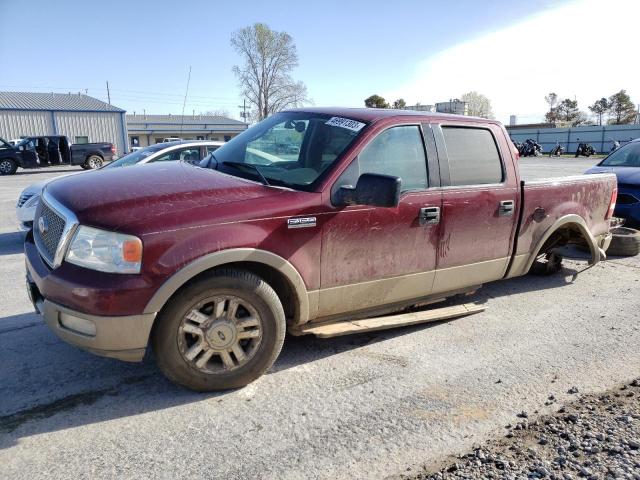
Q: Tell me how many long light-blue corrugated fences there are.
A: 1